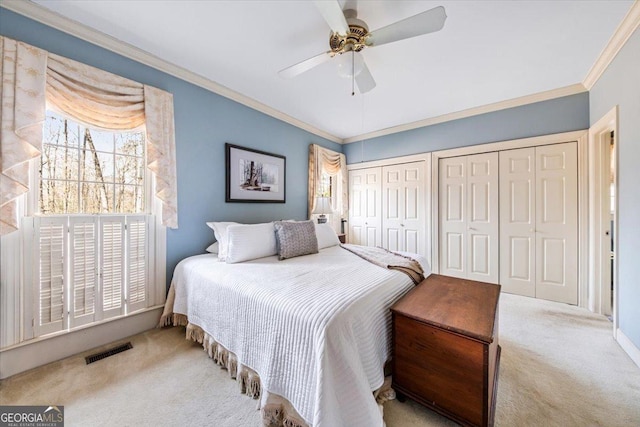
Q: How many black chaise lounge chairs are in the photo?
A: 0